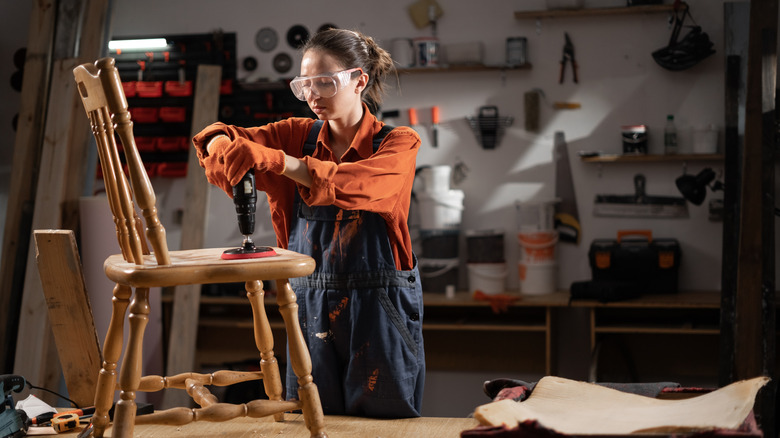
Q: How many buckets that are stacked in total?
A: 8